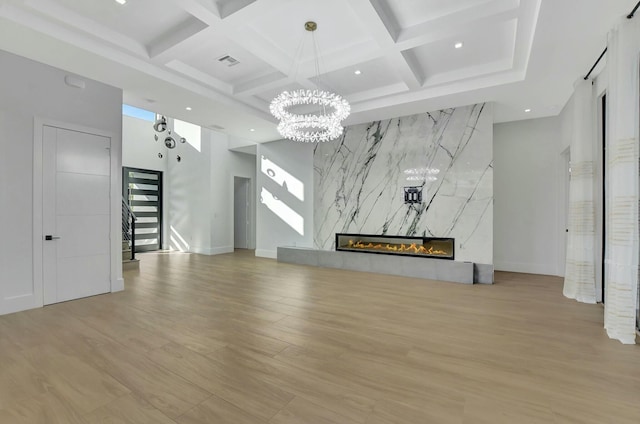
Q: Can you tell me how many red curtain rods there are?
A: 0